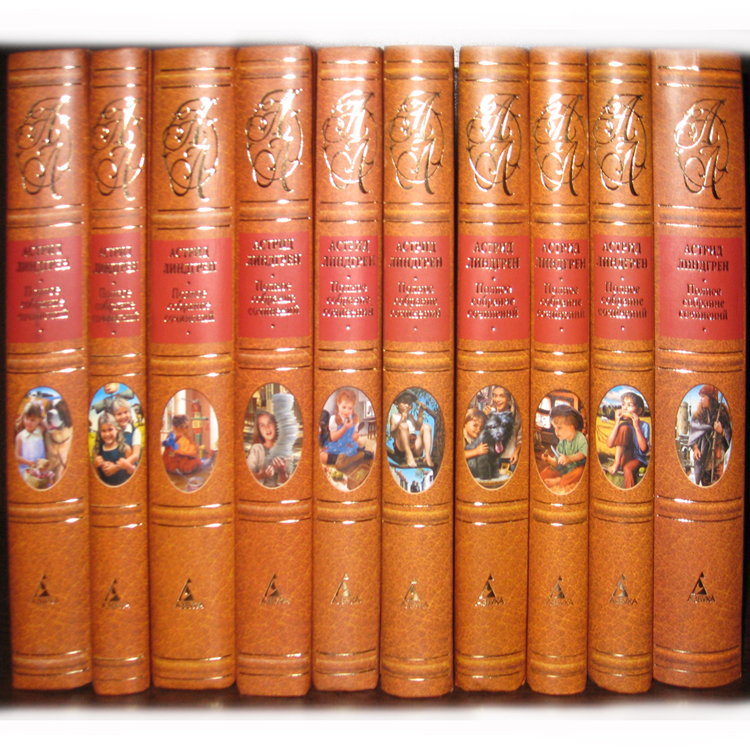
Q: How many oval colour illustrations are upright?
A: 10